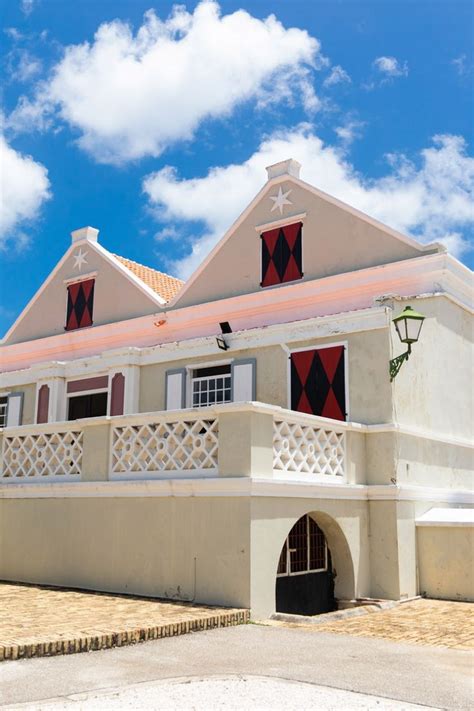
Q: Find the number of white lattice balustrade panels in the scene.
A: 3